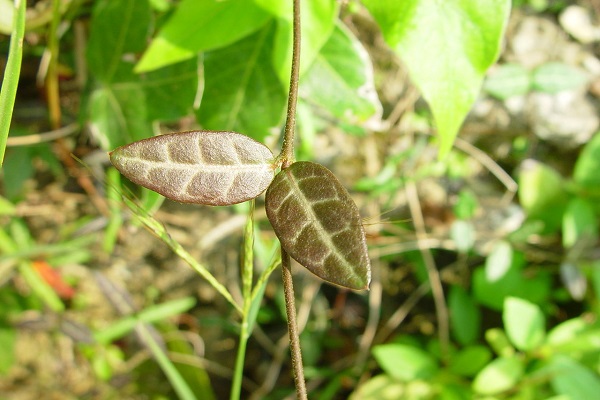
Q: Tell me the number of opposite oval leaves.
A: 2